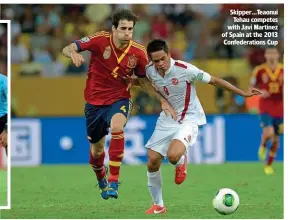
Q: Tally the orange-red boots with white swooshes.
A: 2